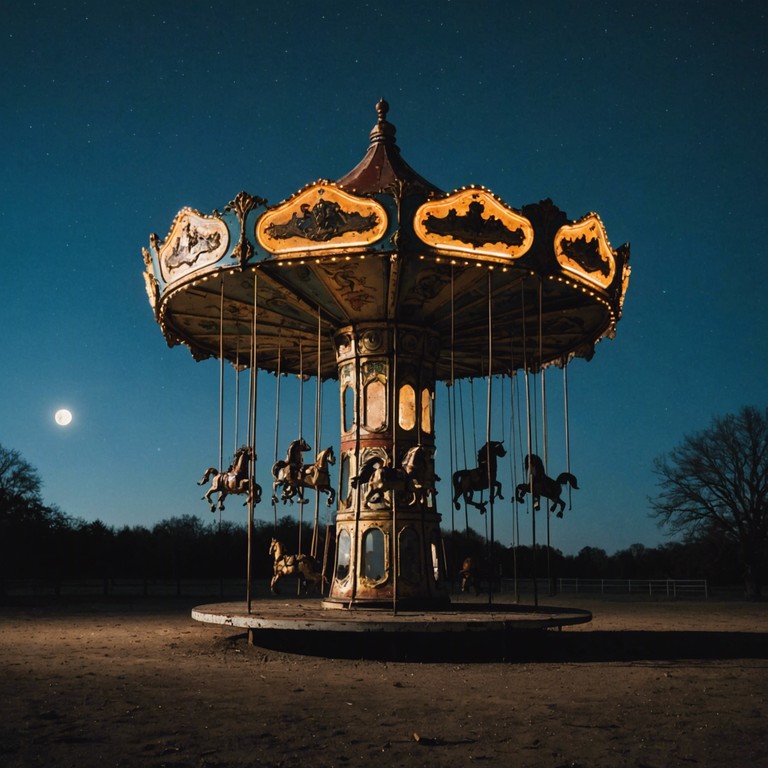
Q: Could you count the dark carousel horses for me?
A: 2